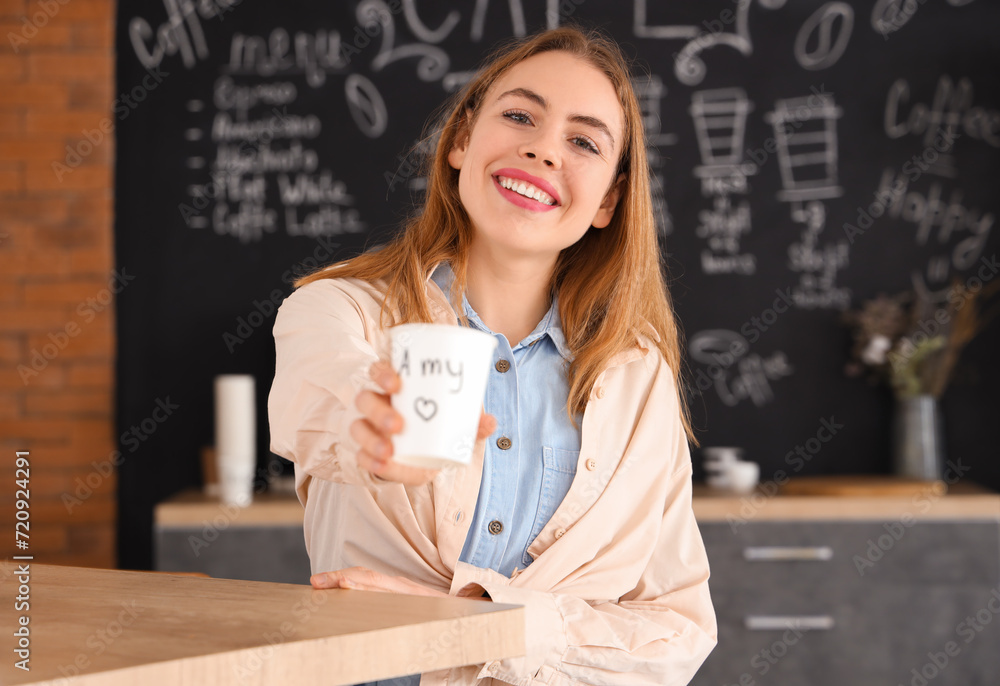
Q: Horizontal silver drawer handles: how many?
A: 2